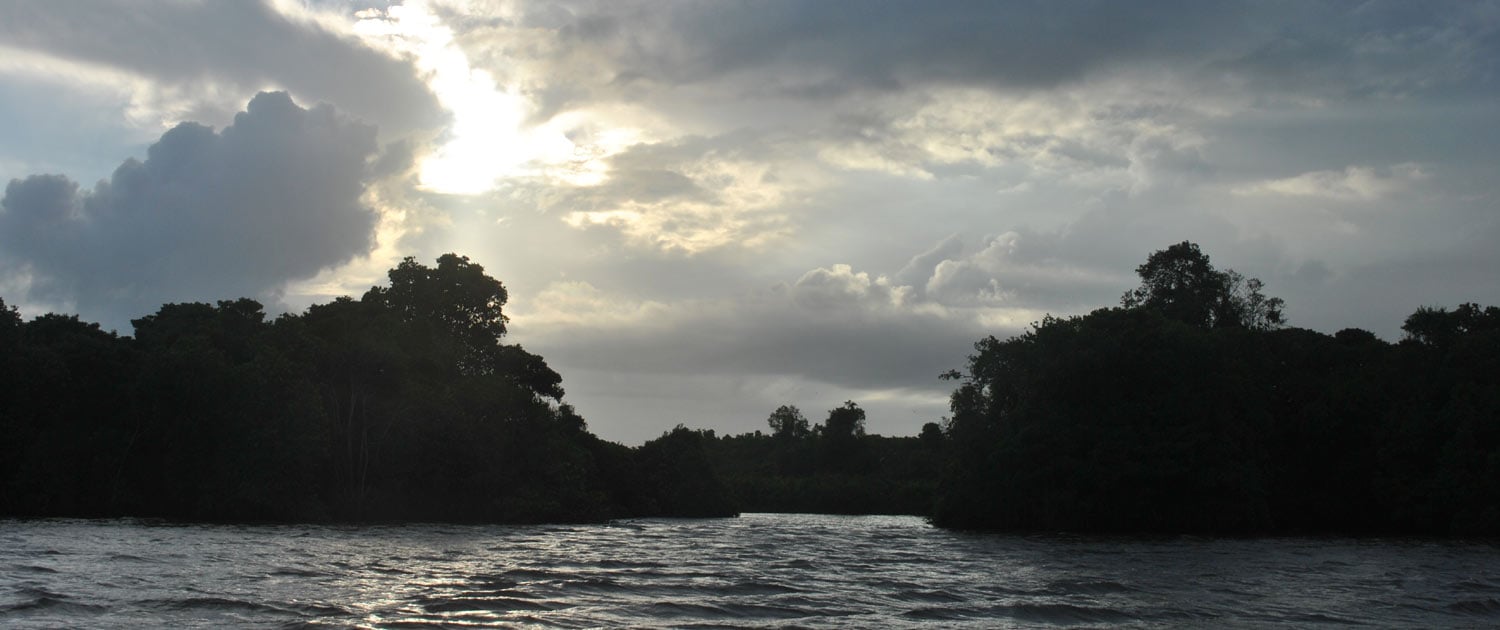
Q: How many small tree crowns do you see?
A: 2